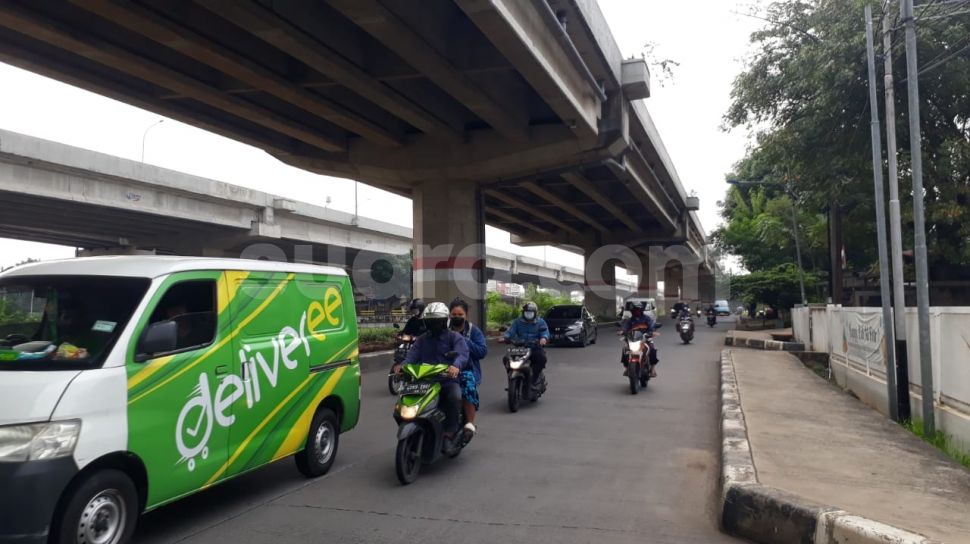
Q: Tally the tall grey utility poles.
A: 3